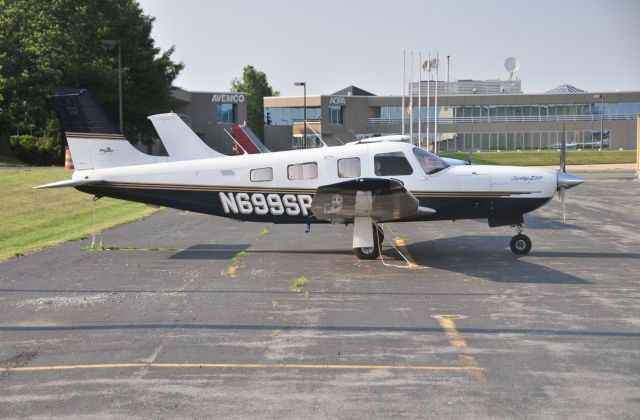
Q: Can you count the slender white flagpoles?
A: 5